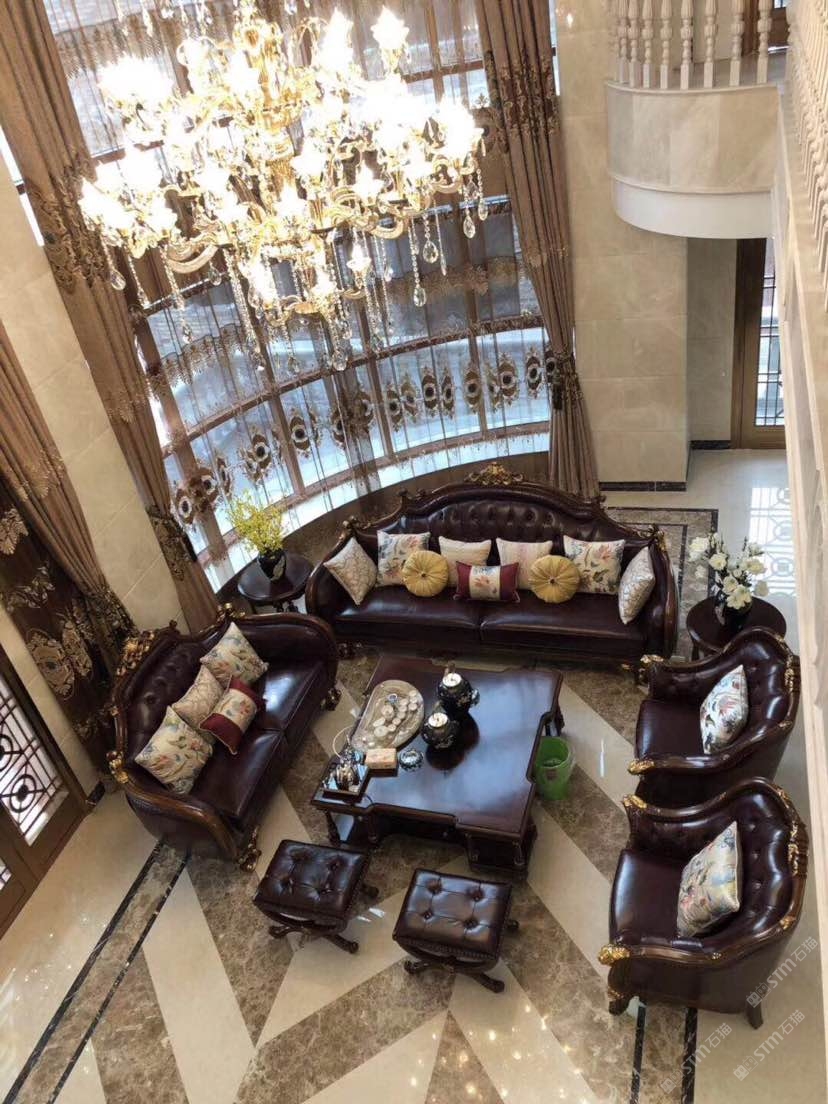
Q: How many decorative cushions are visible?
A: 15